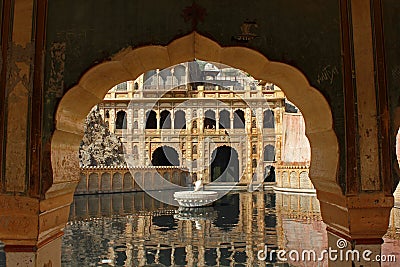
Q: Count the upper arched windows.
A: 8